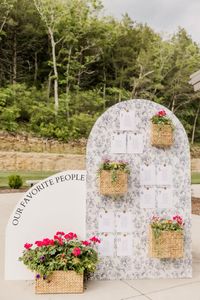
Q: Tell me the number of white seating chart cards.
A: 11